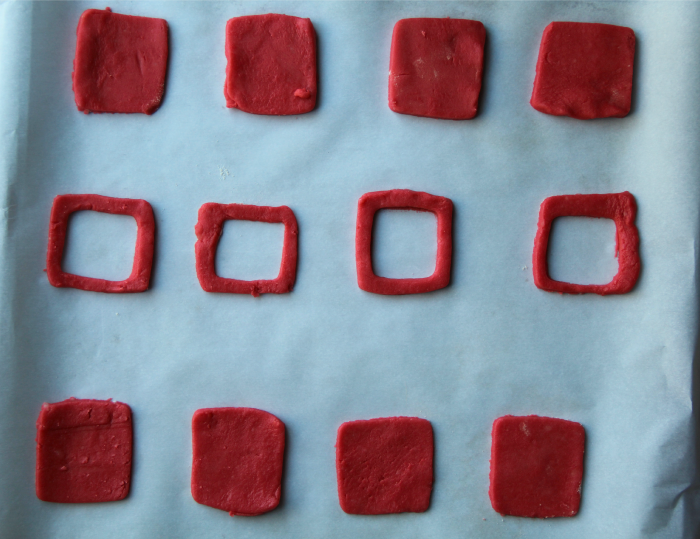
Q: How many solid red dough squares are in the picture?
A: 8